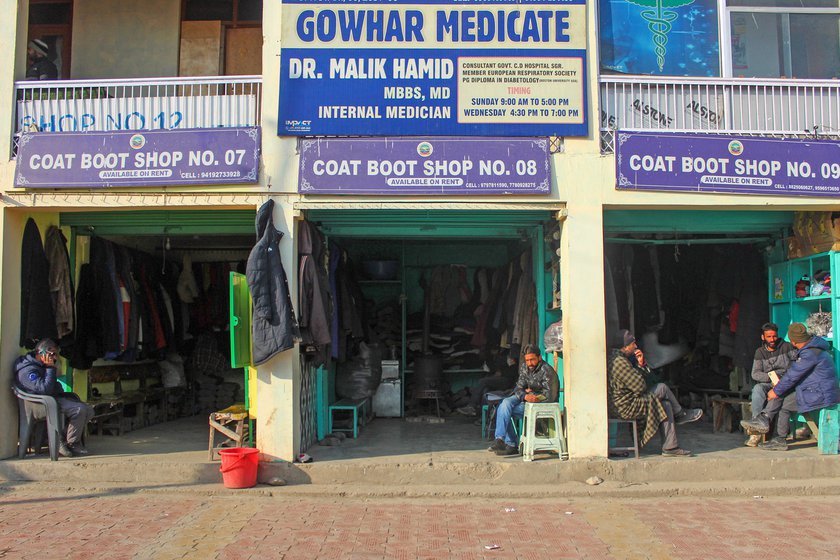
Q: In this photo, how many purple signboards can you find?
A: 3